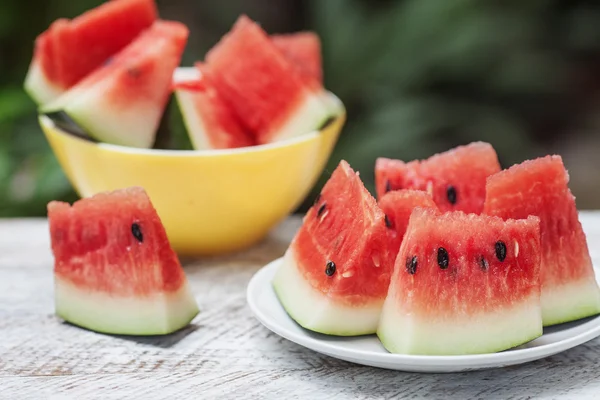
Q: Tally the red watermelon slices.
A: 11